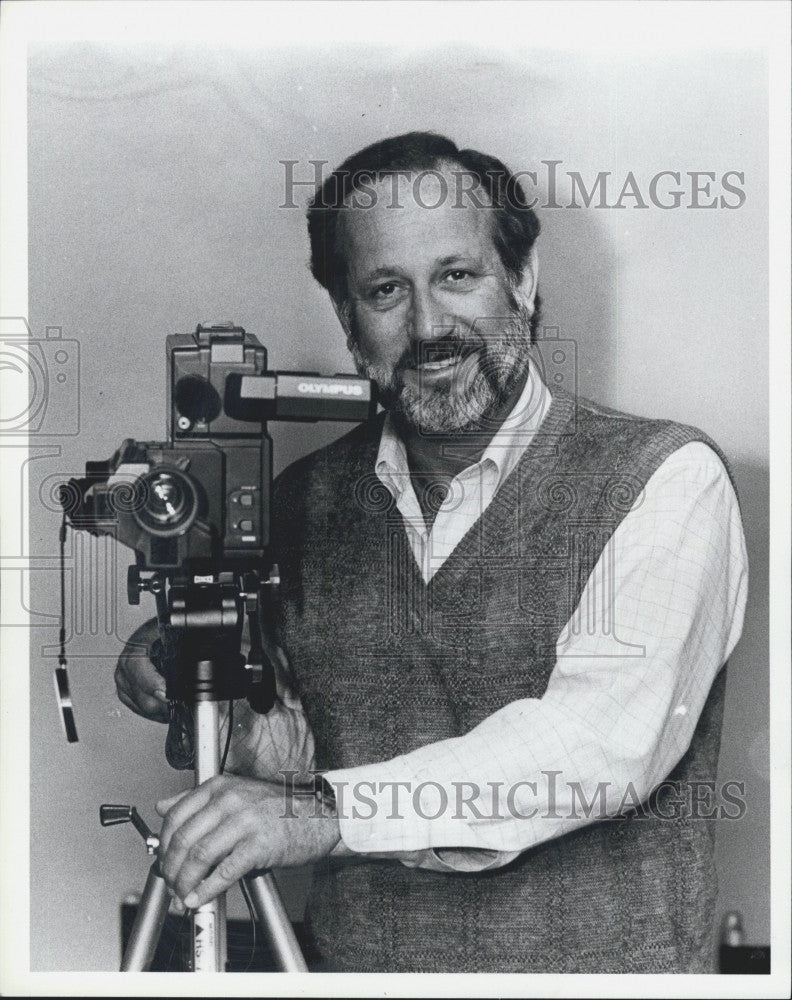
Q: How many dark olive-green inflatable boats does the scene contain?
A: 0